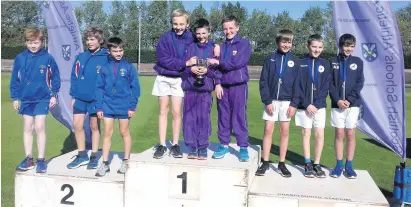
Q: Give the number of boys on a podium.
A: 9